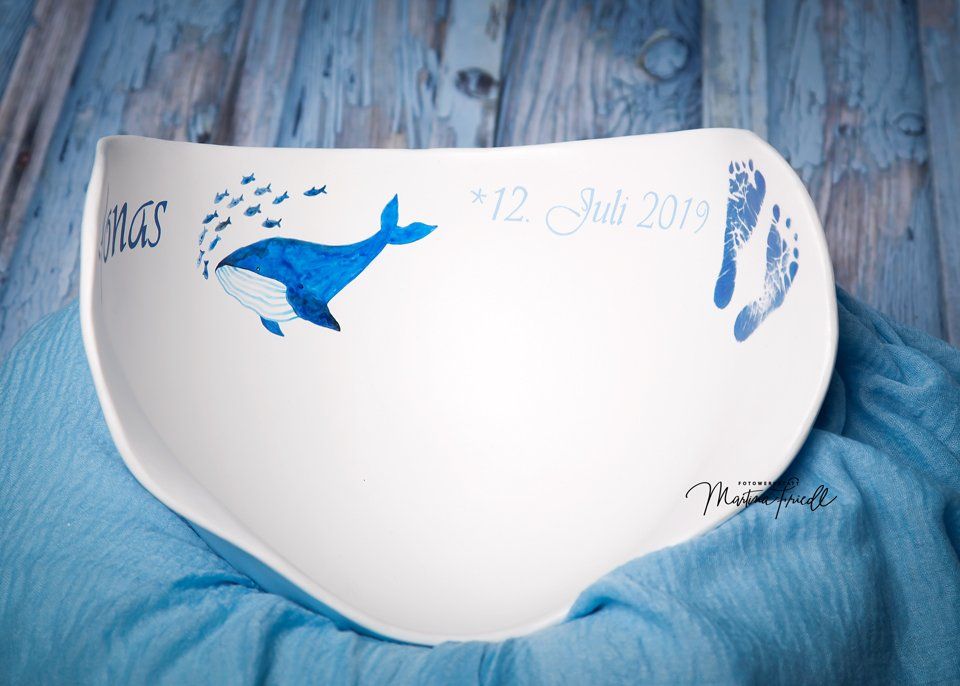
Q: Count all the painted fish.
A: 14